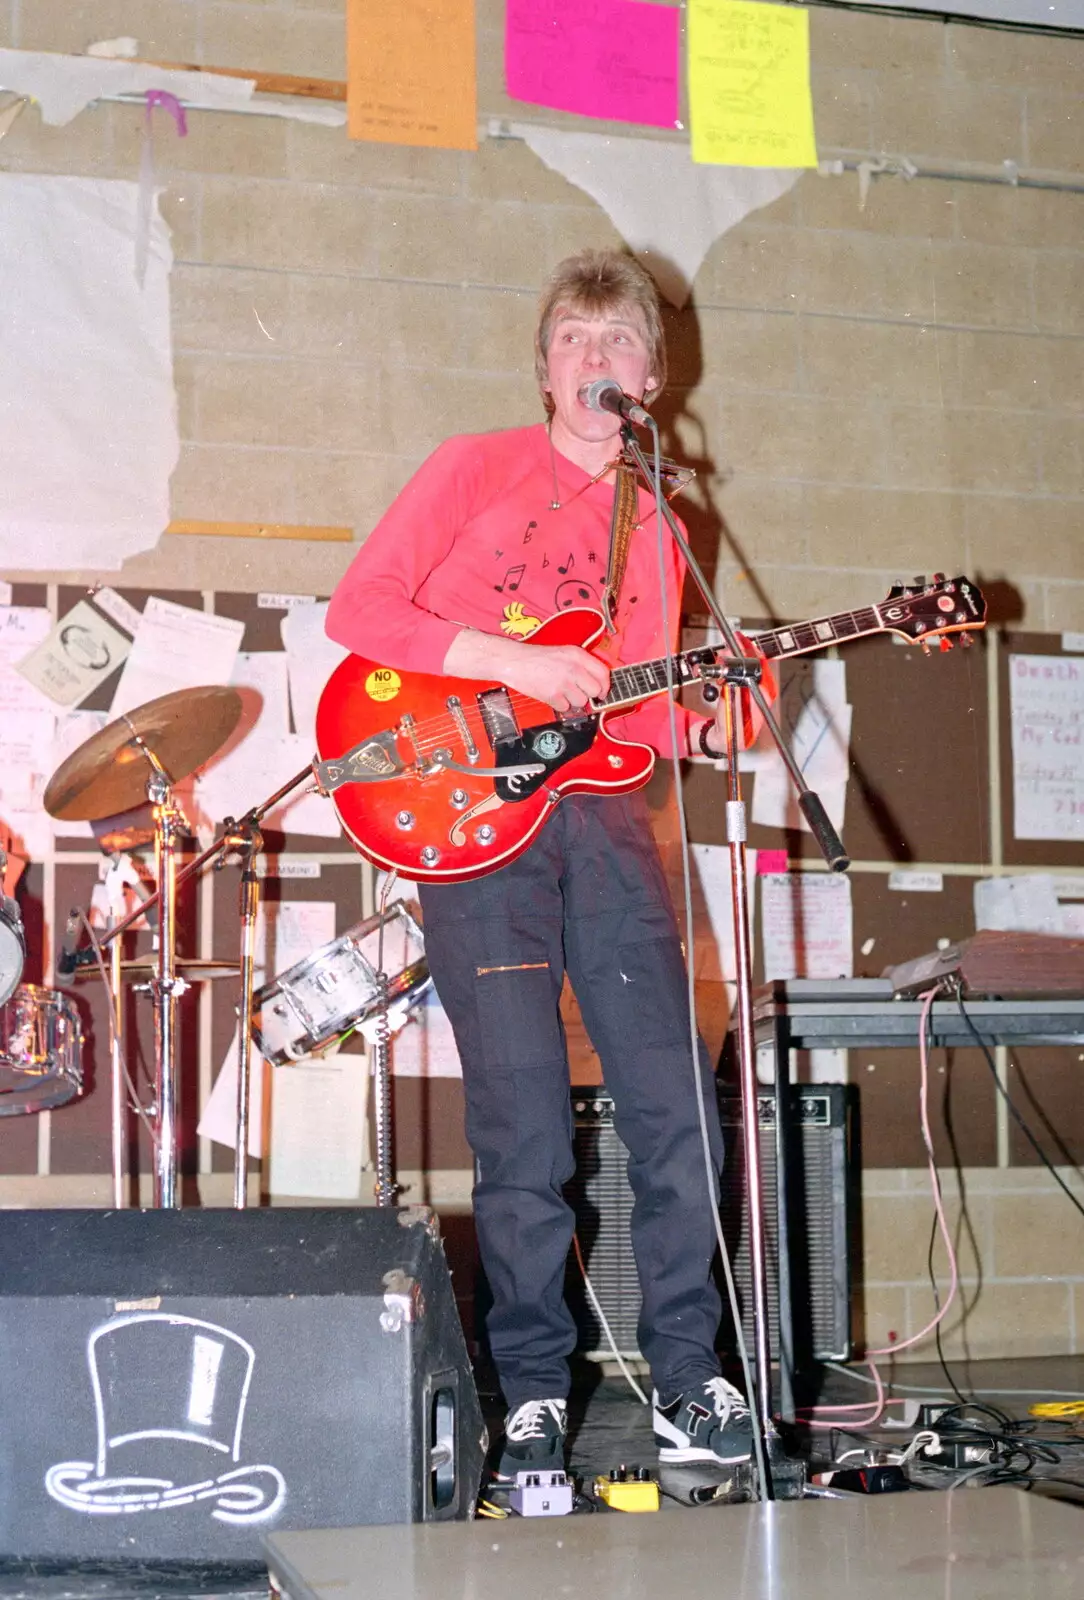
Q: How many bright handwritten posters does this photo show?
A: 3